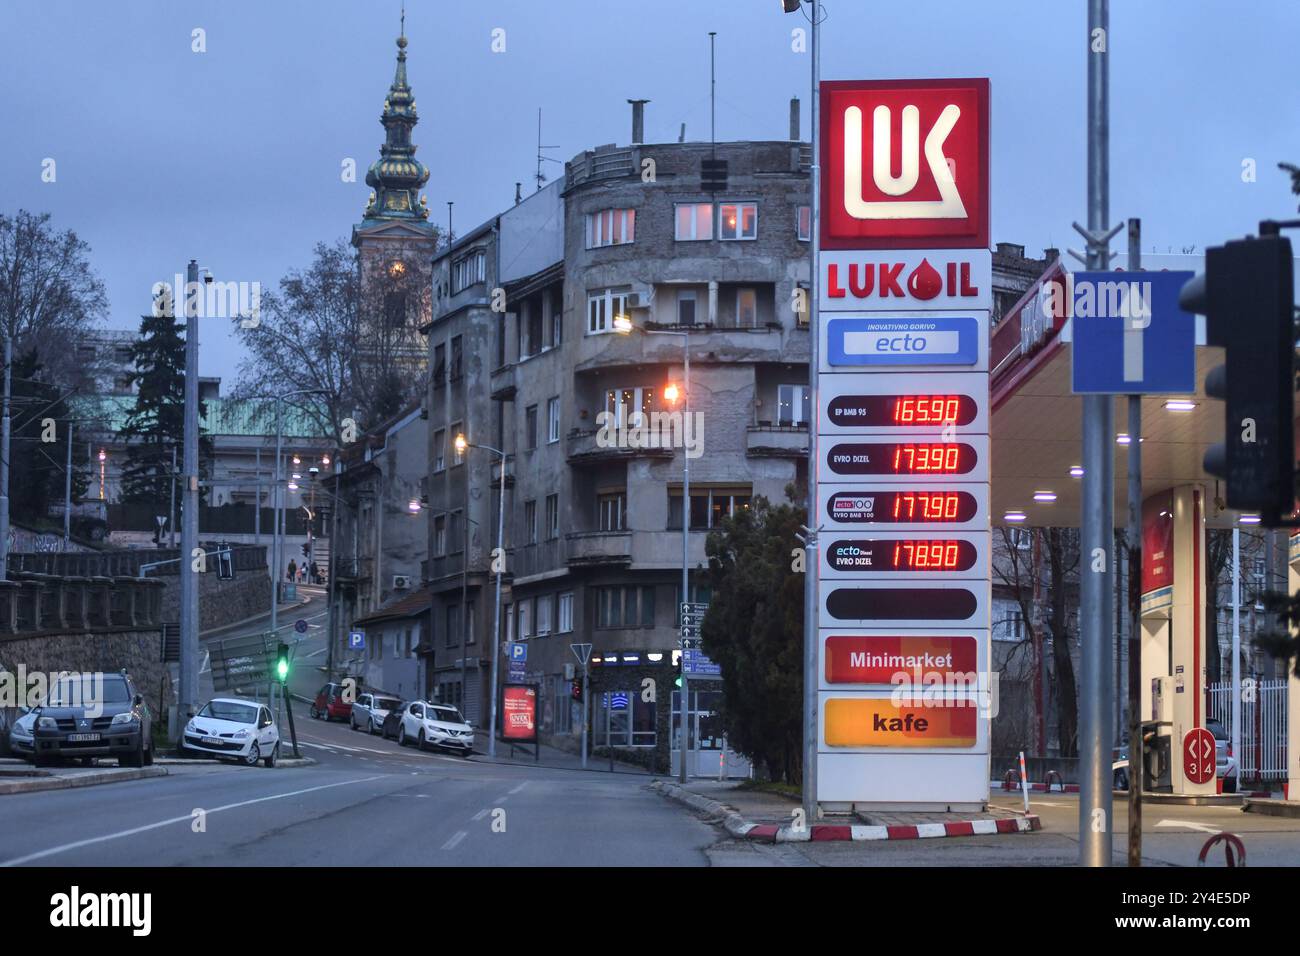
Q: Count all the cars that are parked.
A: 7